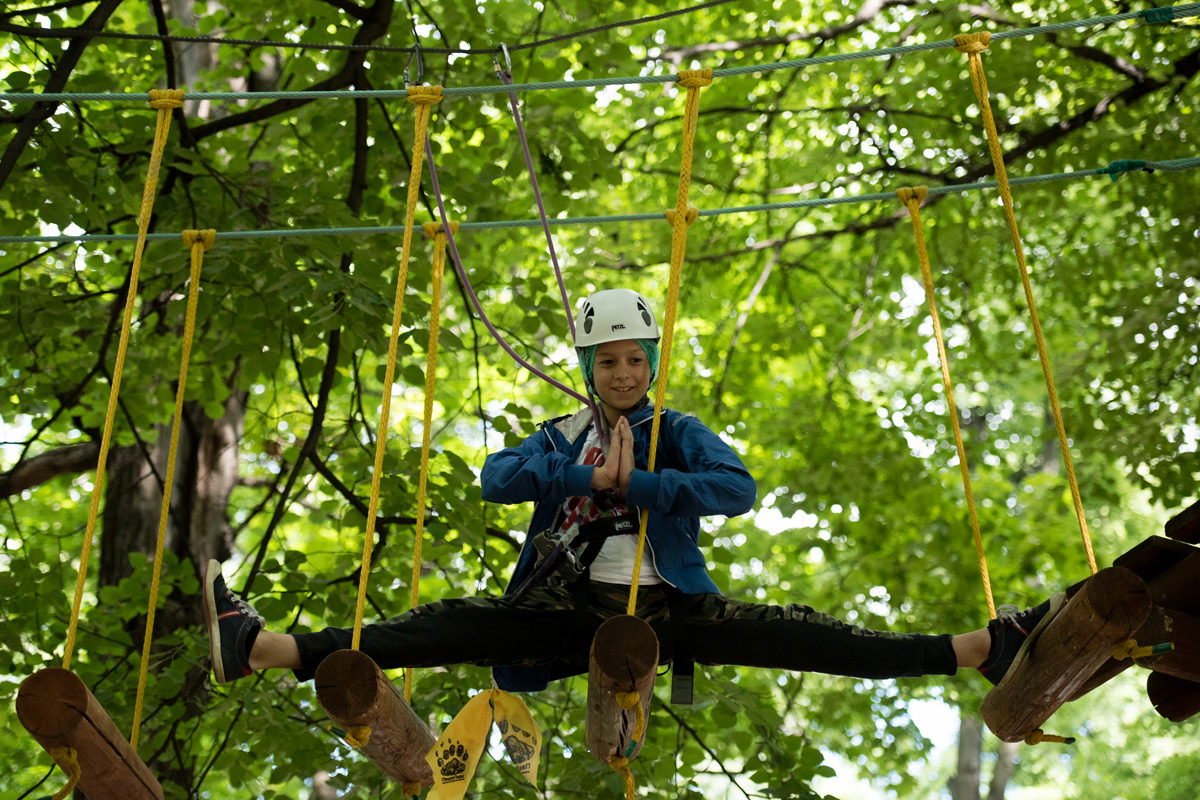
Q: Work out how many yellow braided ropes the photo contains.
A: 8